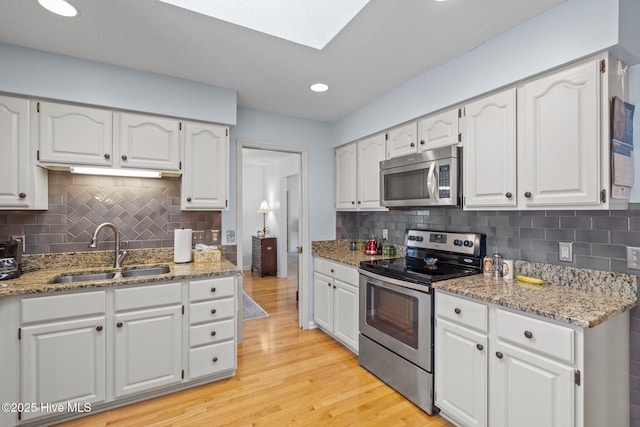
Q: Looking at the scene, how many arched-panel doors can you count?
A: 10